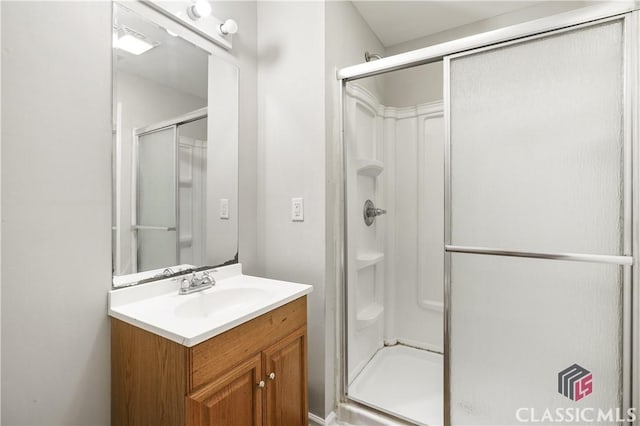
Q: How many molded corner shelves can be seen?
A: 3